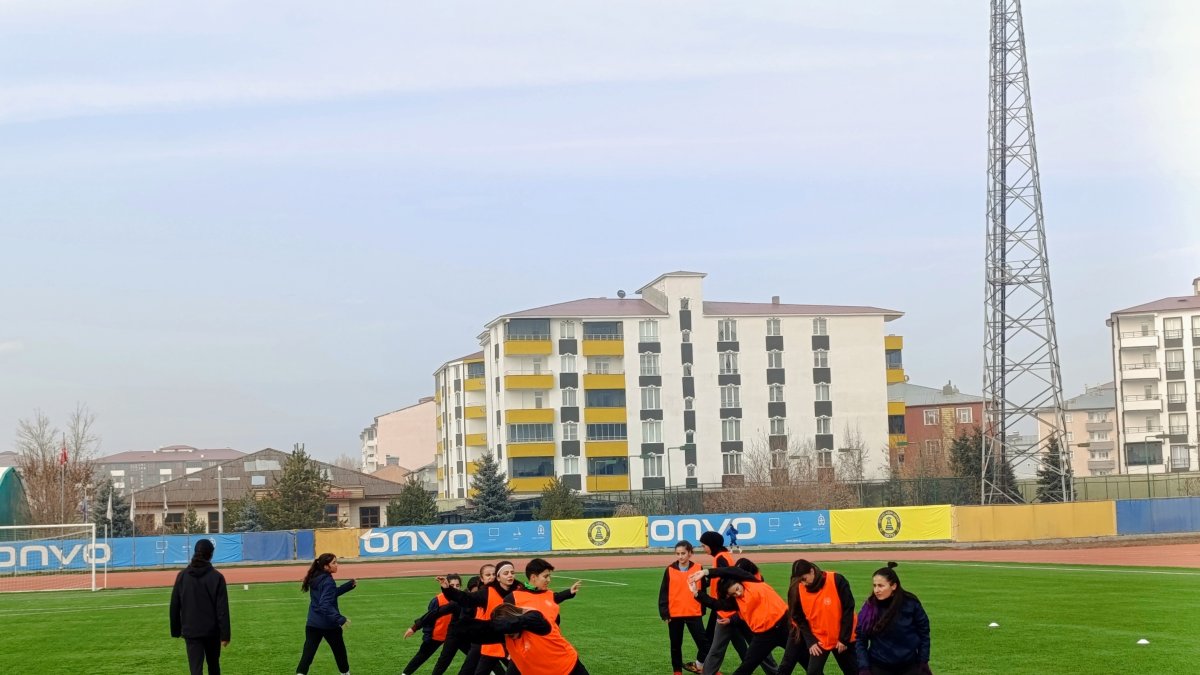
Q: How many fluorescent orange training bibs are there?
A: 9